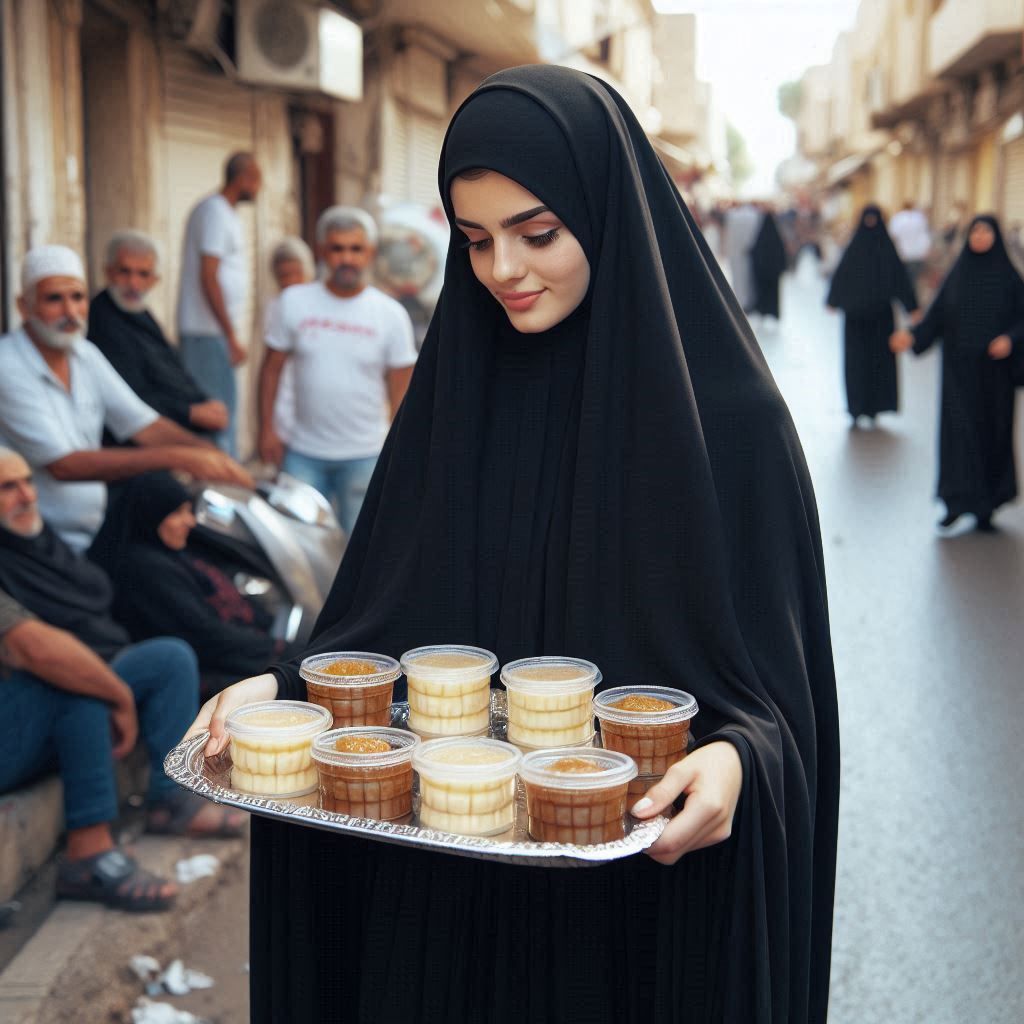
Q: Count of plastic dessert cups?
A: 8